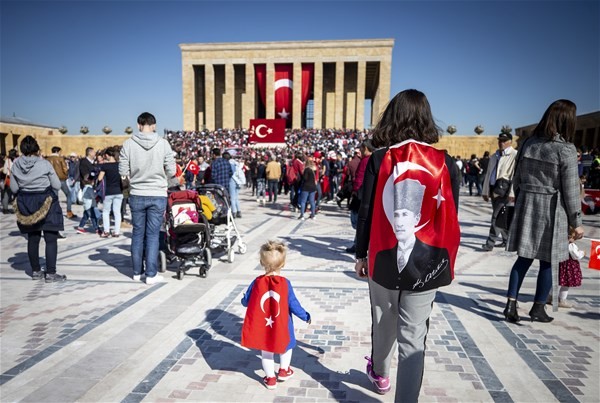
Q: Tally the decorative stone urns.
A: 7